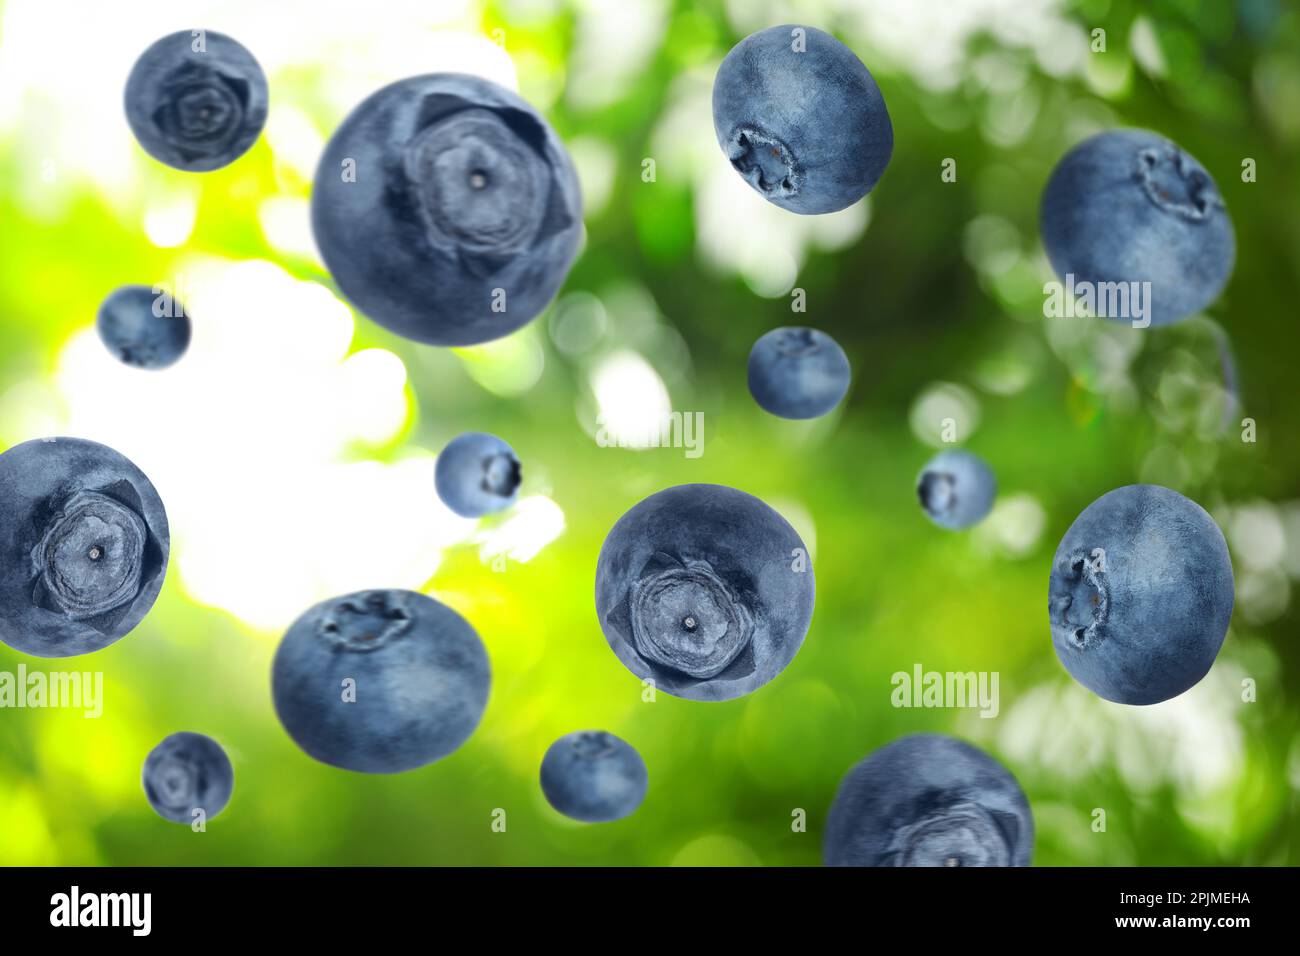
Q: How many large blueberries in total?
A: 8